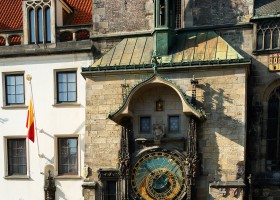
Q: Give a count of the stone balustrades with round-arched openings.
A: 2